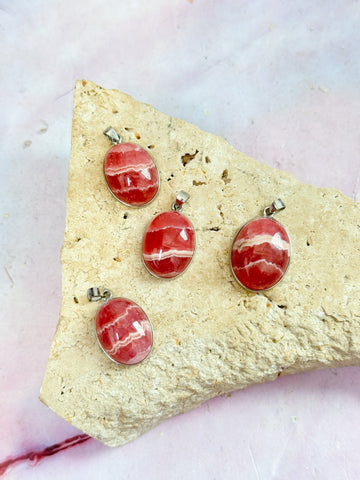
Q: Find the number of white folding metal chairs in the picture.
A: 0